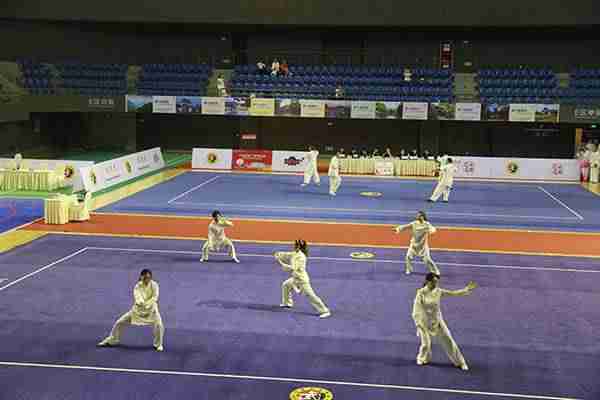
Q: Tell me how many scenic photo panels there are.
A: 9